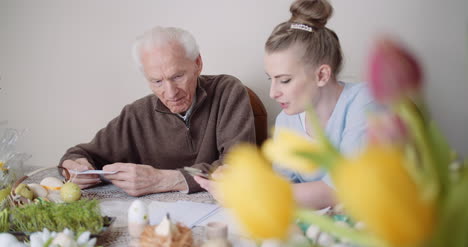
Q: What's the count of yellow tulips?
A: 3